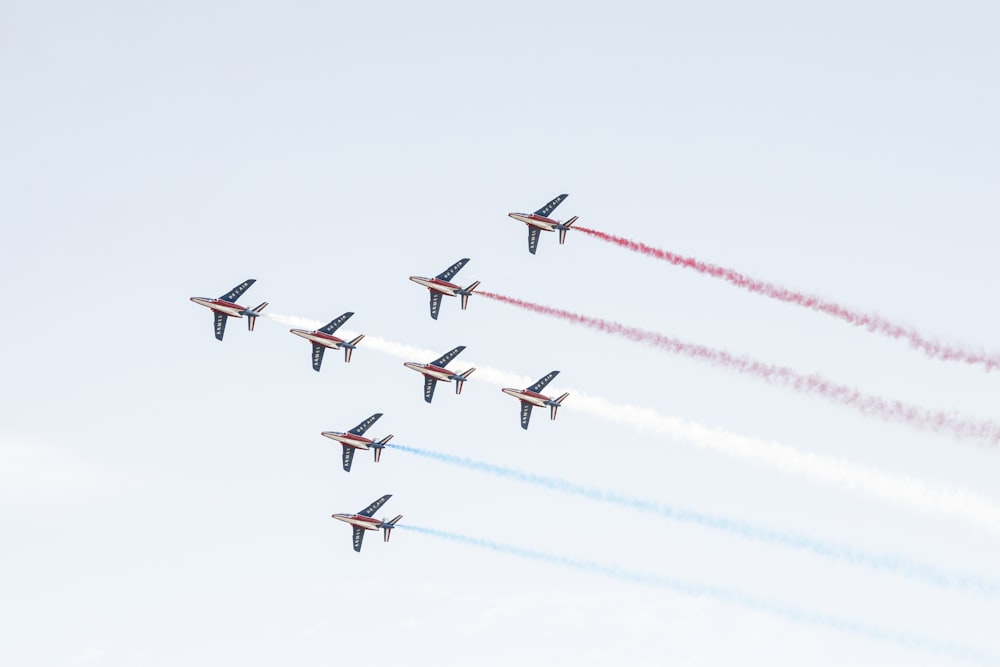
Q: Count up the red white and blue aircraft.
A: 8